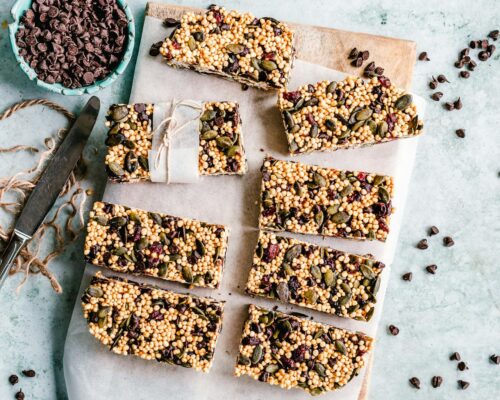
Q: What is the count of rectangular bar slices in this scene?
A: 8